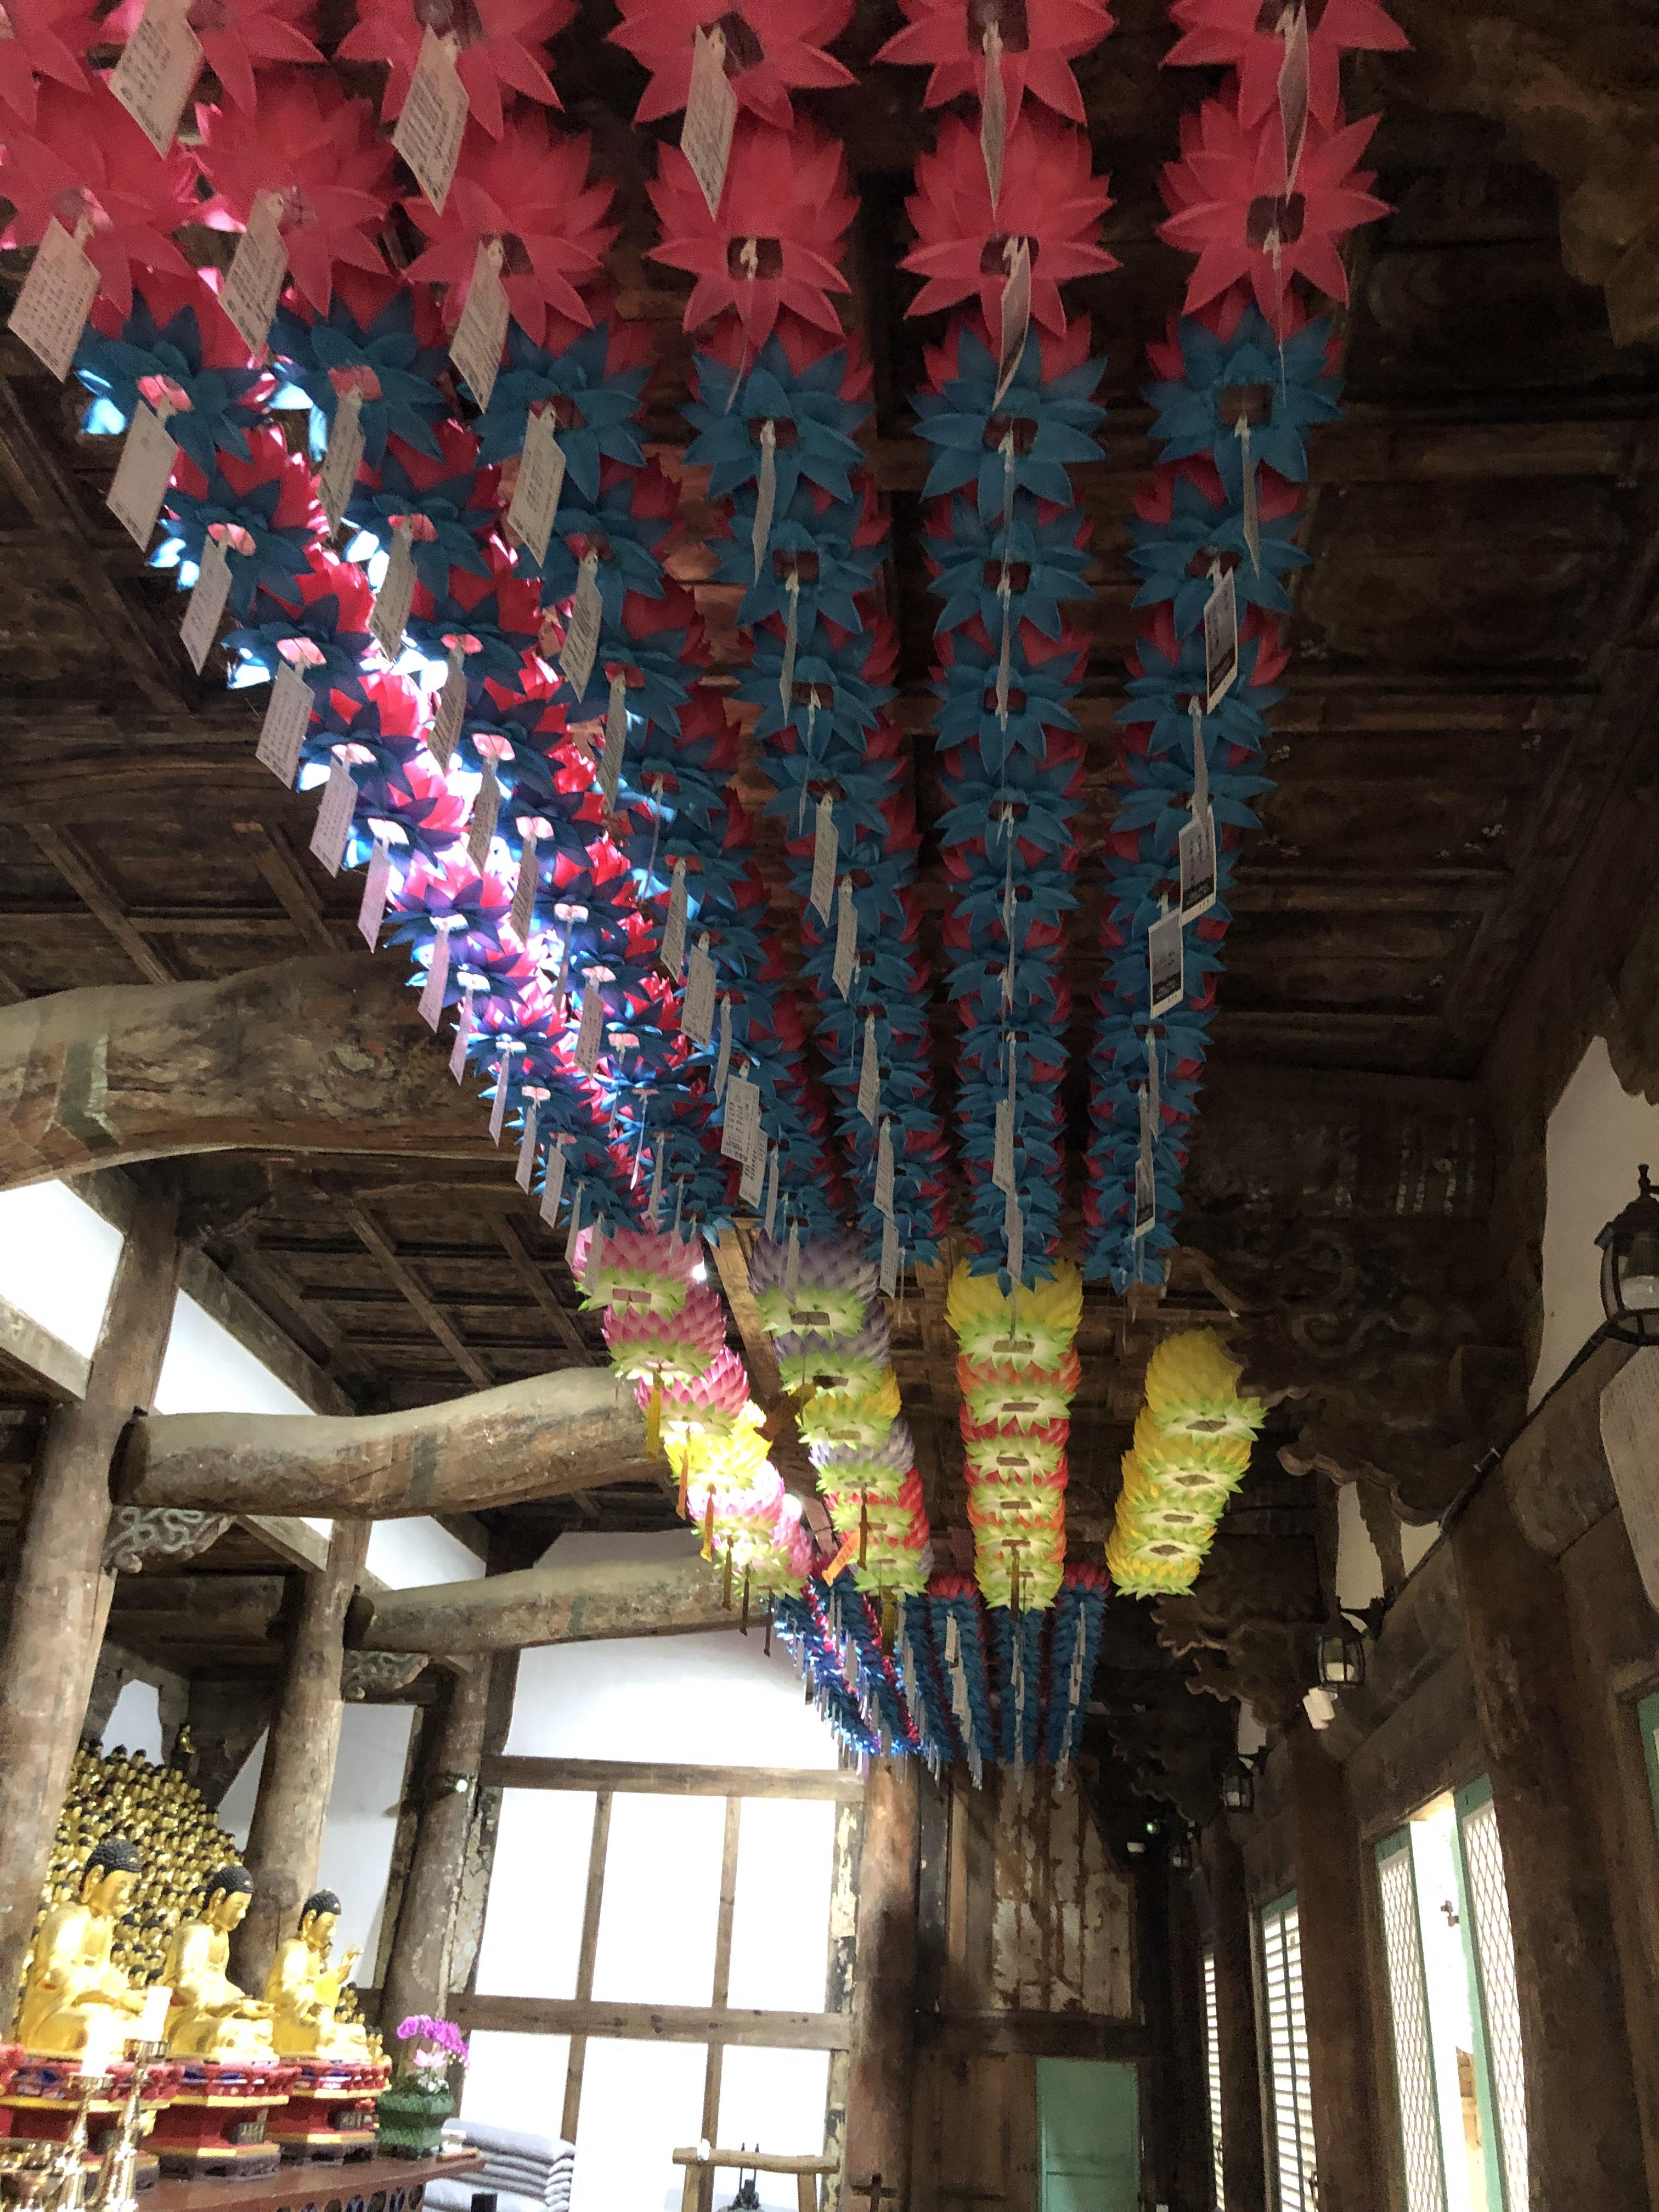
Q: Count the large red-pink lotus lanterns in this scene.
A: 12